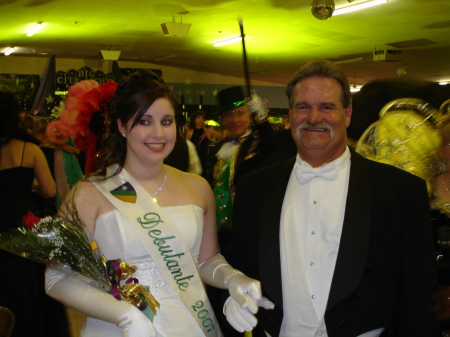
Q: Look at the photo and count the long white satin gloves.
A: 2